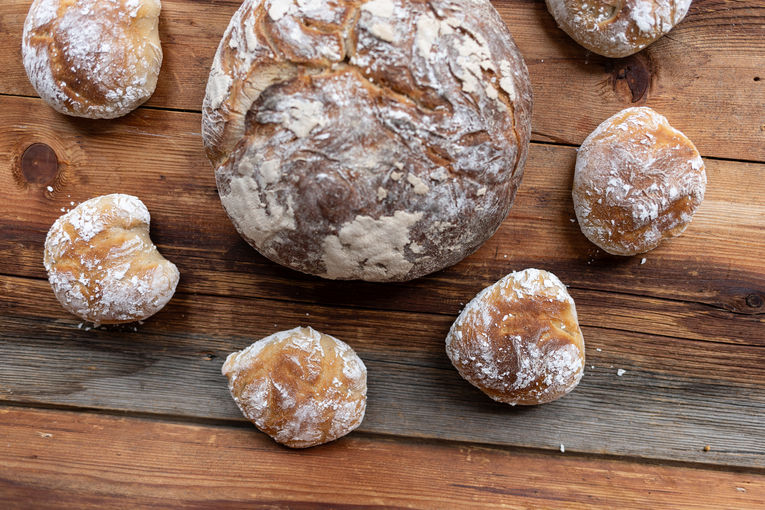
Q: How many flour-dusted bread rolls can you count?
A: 6